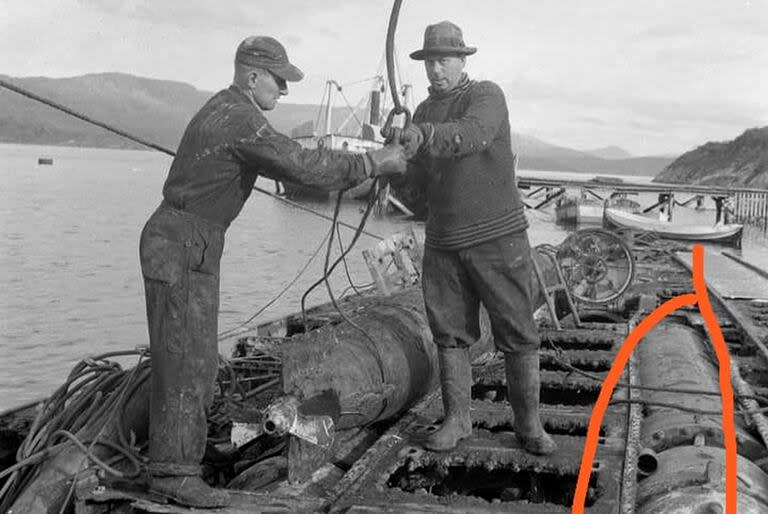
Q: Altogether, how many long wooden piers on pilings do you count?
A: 1